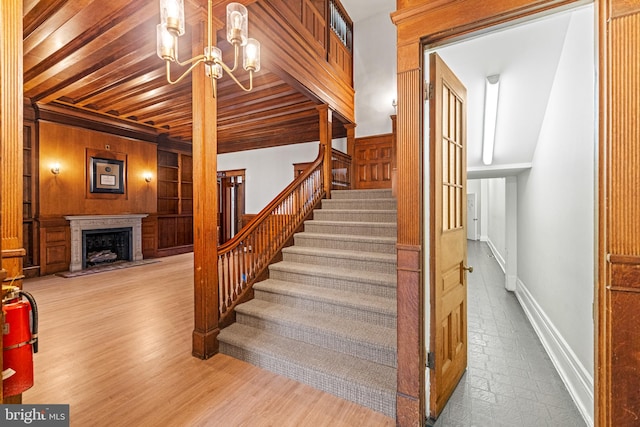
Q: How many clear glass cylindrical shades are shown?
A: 5